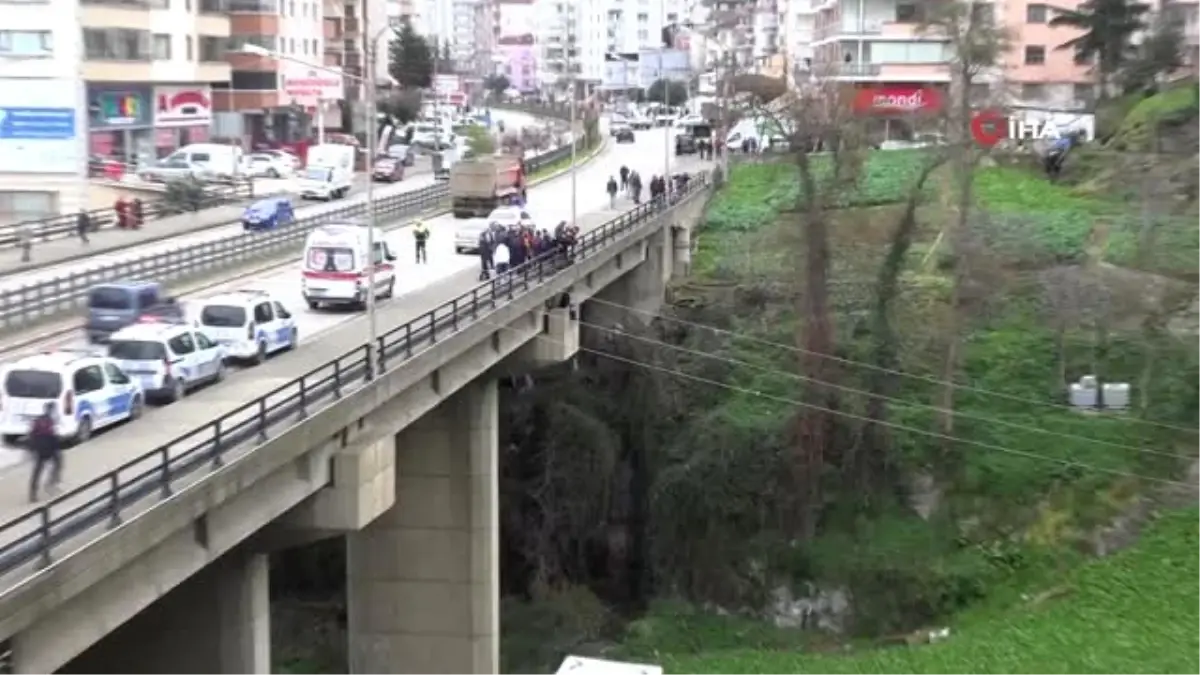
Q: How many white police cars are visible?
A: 3